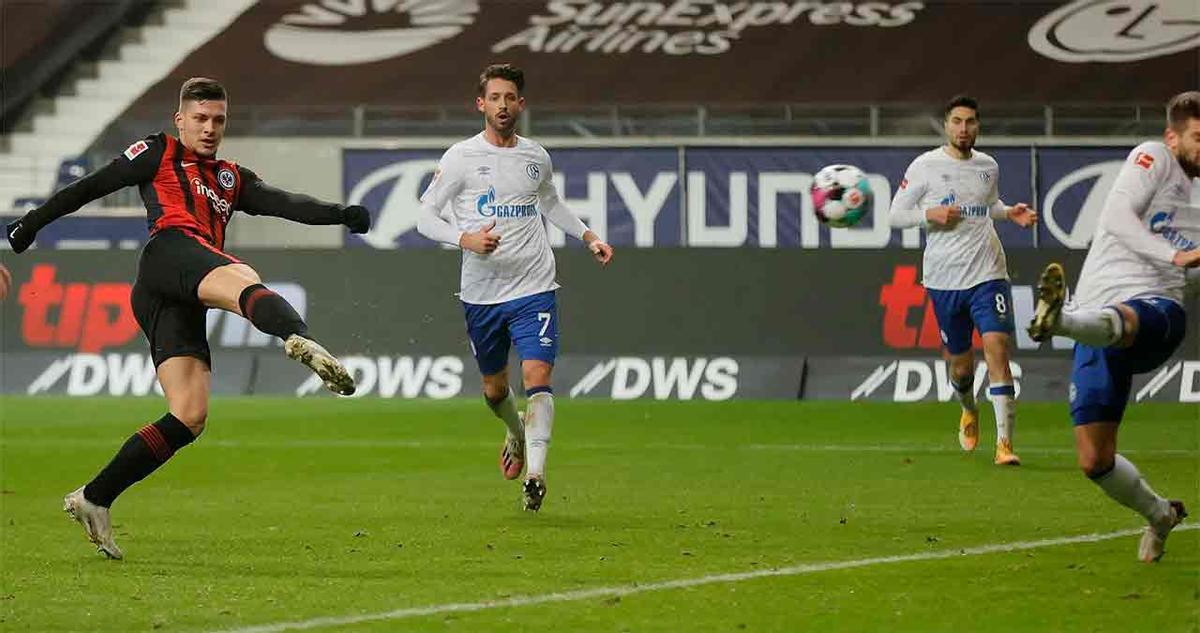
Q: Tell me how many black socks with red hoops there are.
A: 2